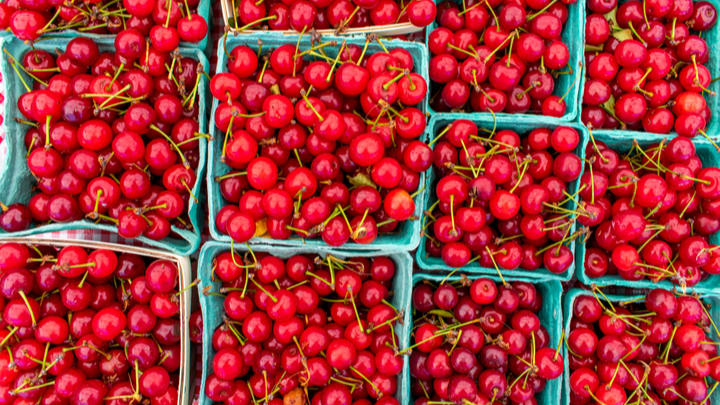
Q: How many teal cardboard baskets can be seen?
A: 10